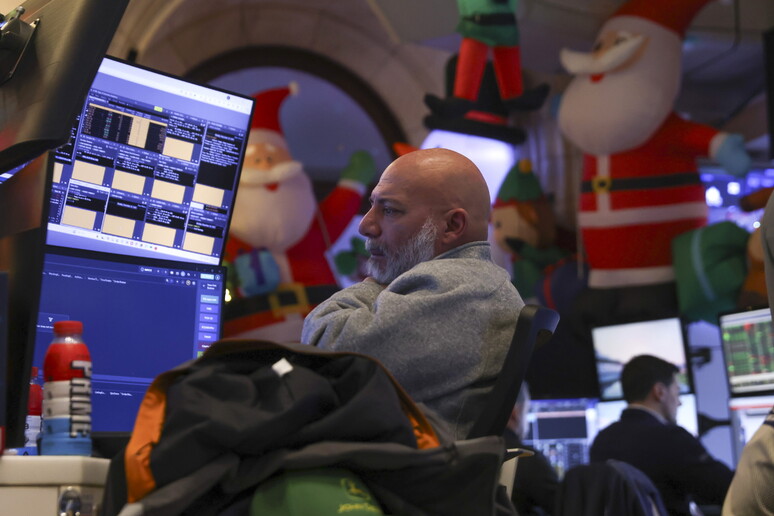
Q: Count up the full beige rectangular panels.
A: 9